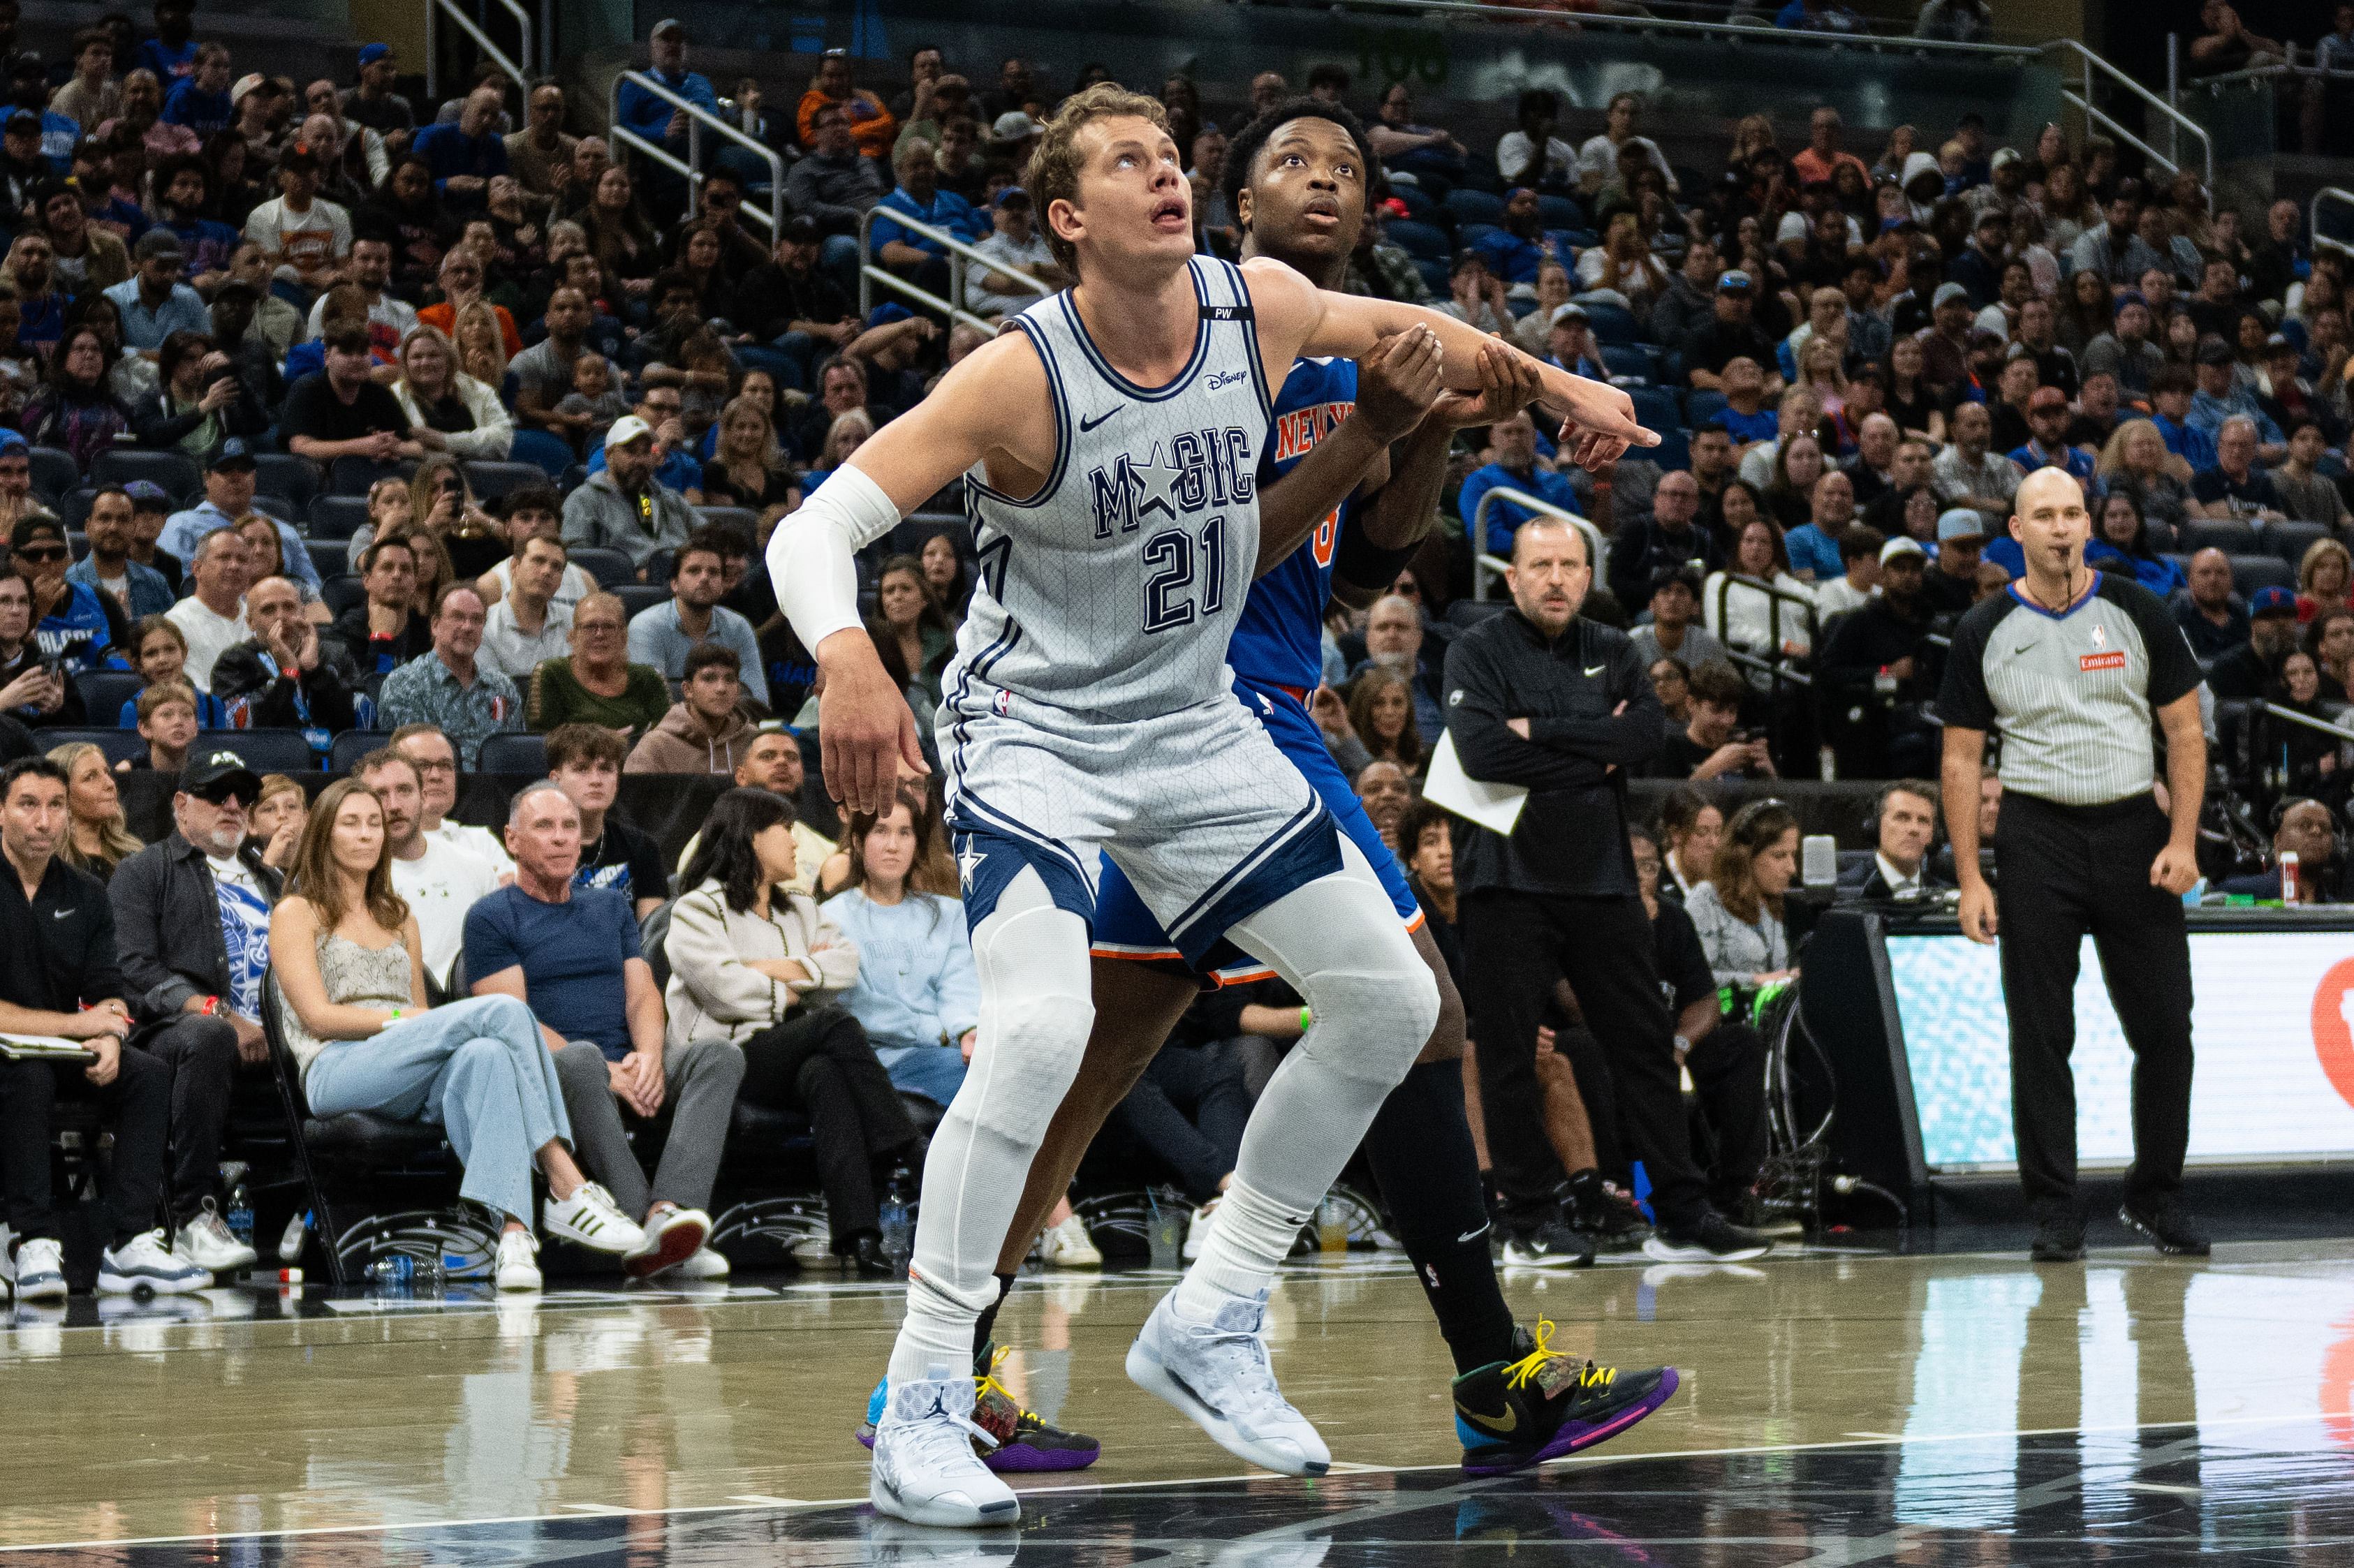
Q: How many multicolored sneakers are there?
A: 2